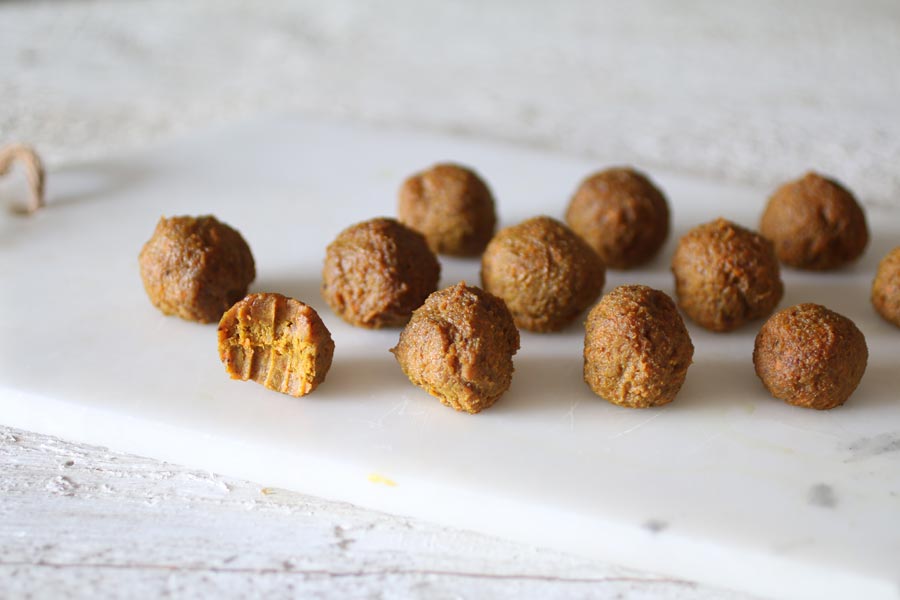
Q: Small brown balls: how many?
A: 12